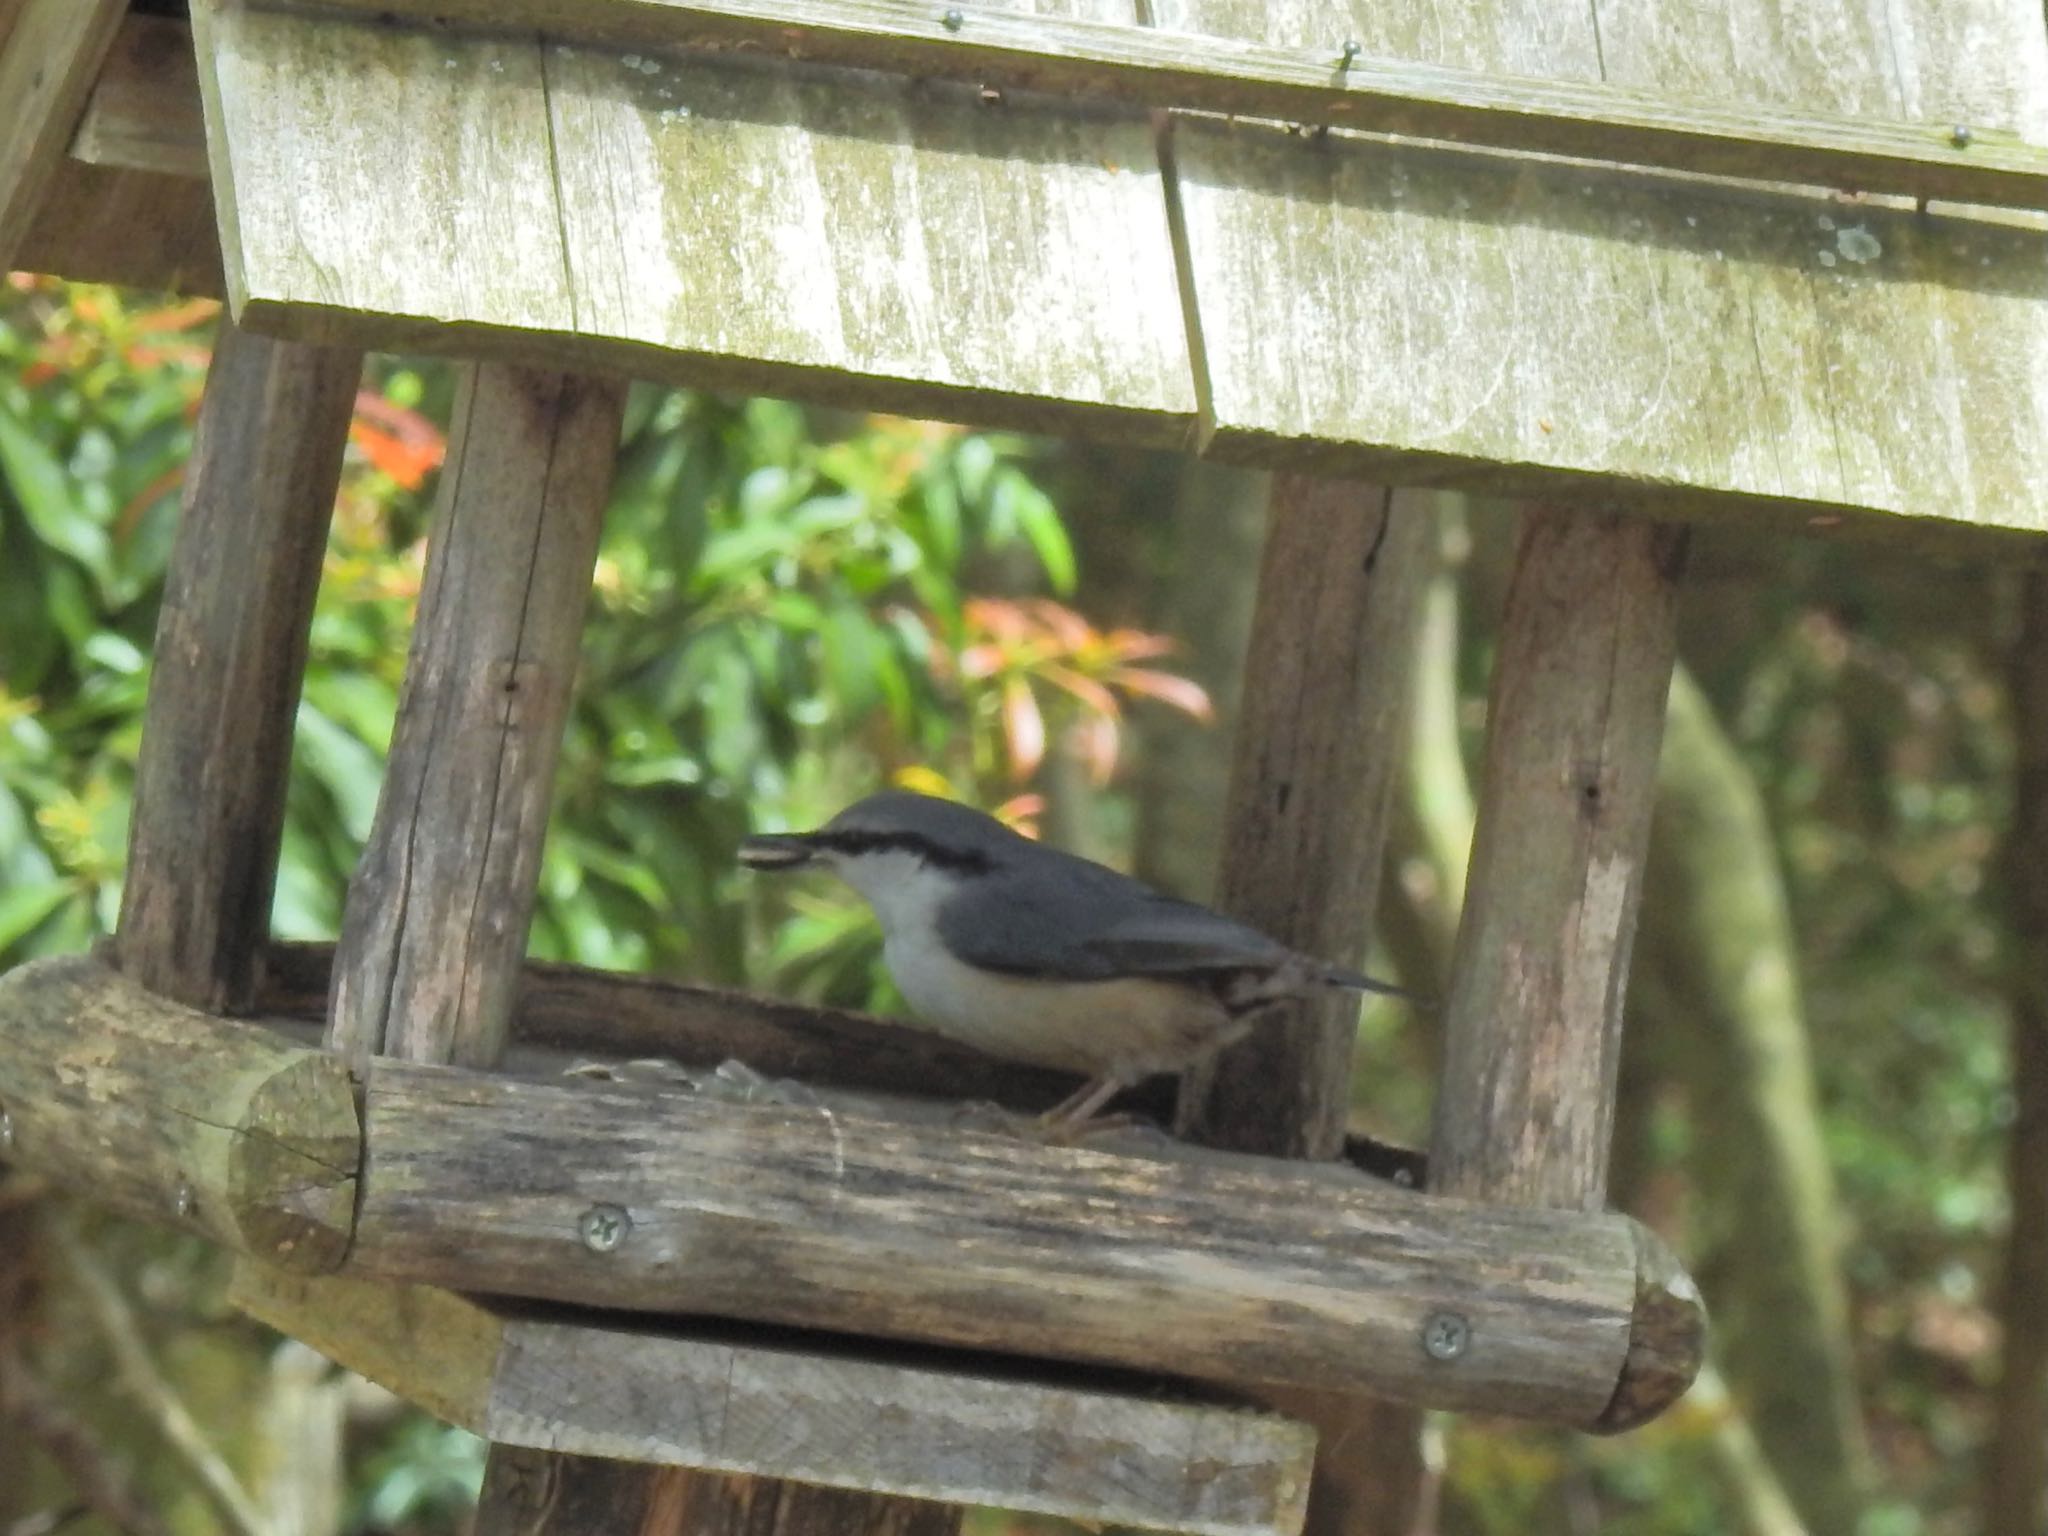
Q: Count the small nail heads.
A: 3